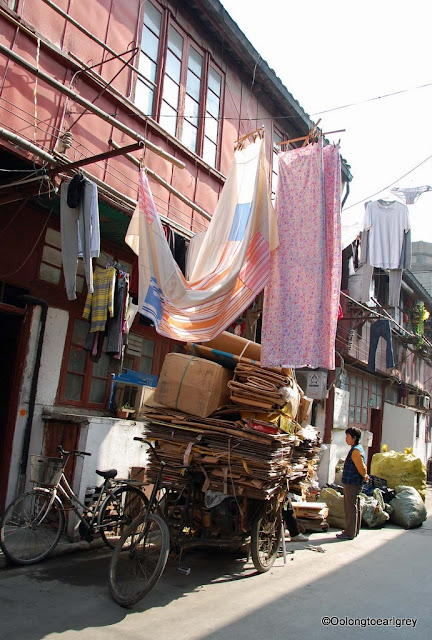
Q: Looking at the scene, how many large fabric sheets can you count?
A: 2